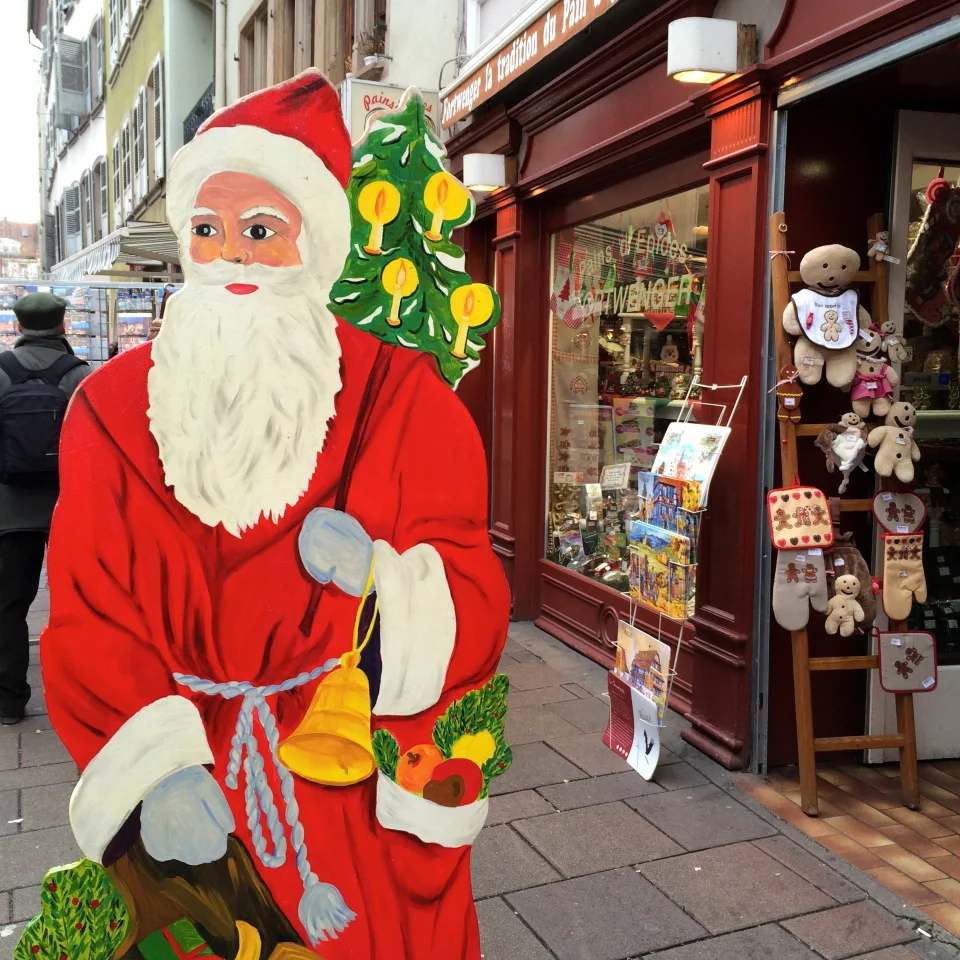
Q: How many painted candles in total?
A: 4